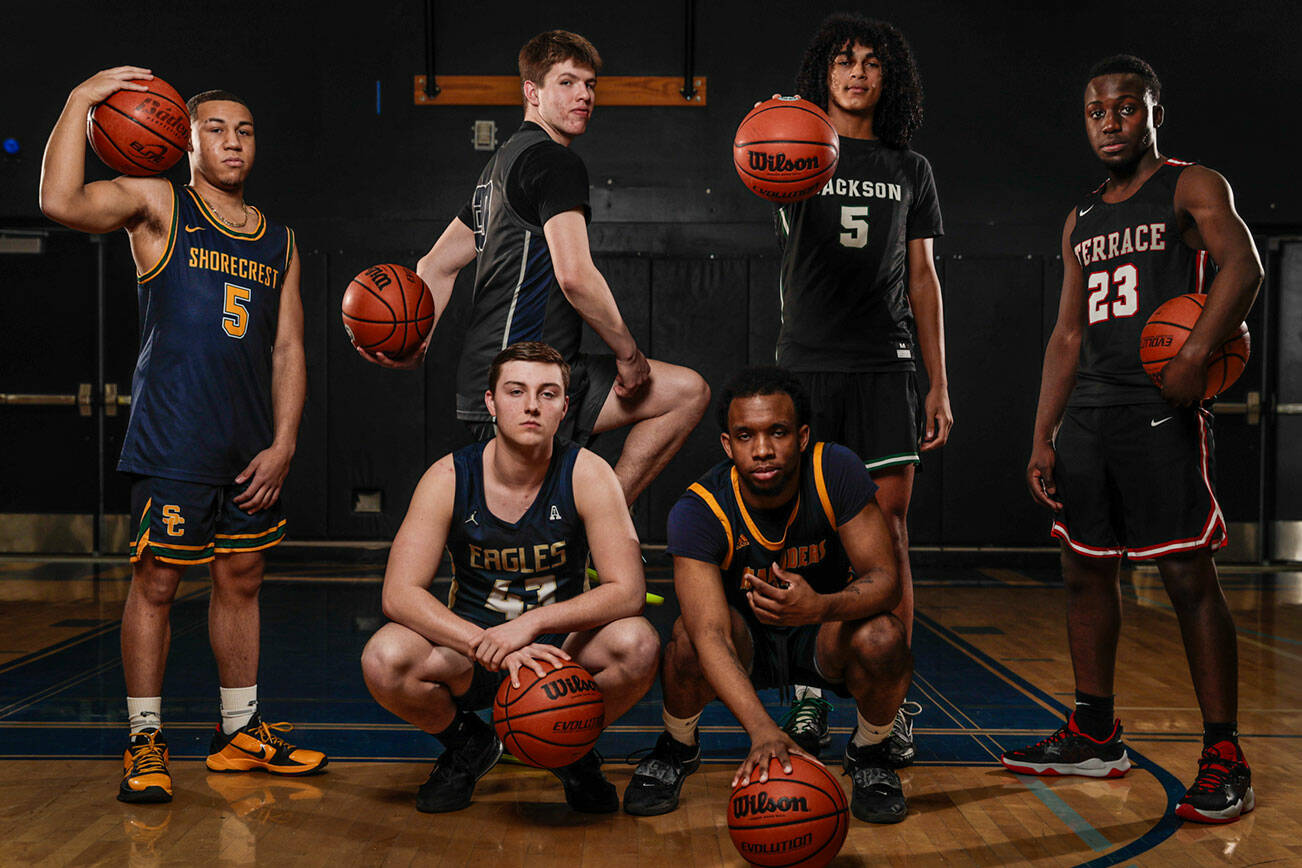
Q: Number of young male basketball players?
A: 6